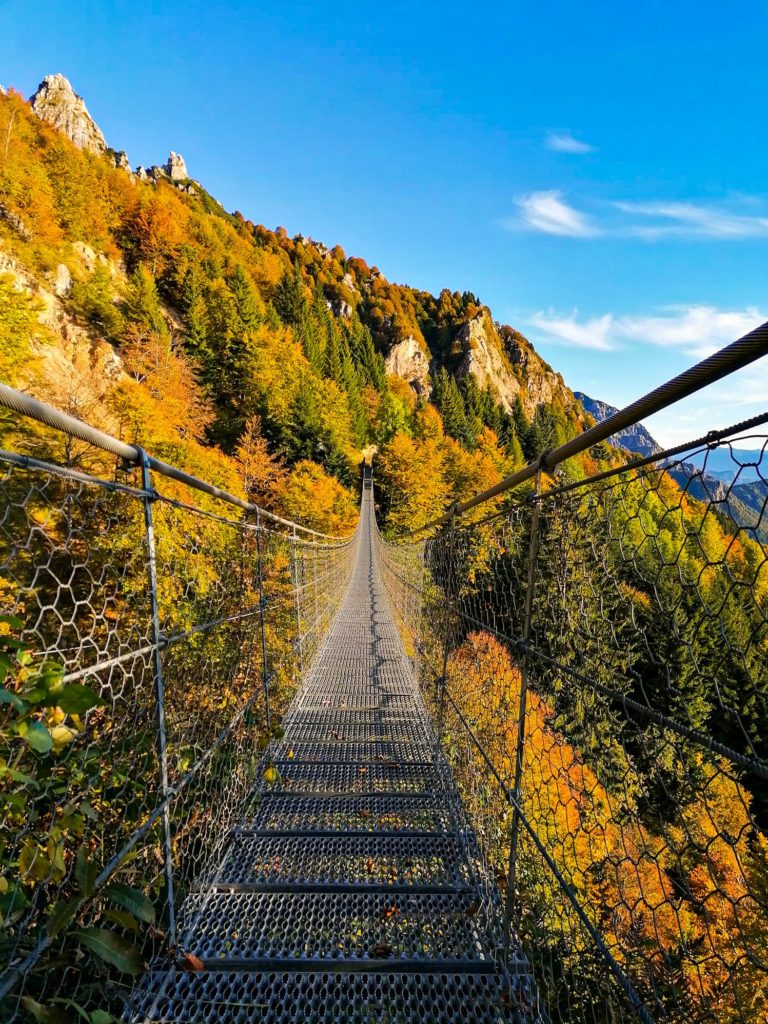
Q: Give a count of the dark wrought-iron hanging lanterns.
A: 0